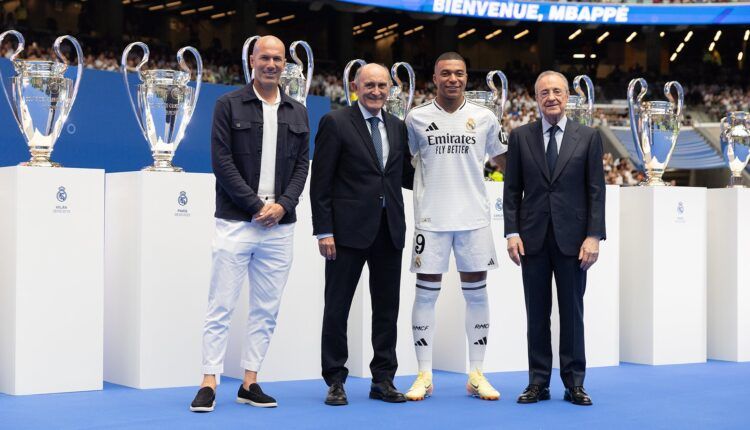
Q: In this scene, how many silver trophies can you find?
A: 8